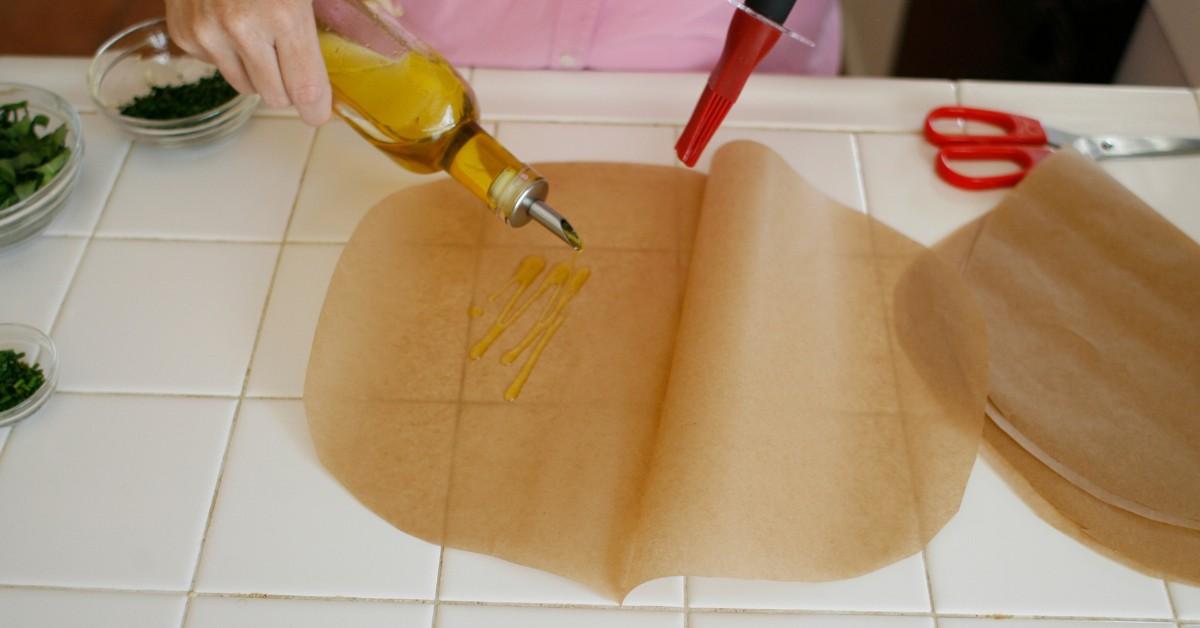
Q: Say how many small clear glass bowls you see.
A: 3